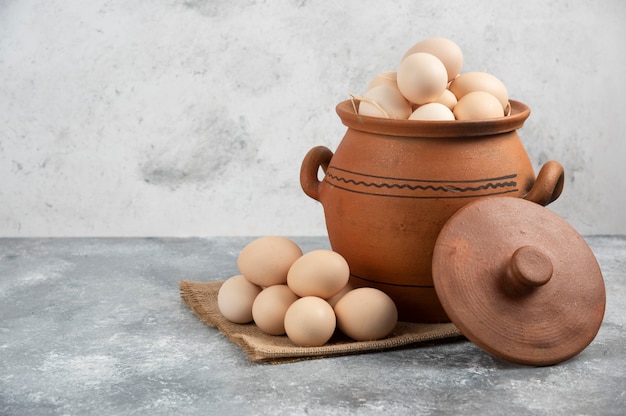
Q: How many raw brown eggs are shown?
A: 15